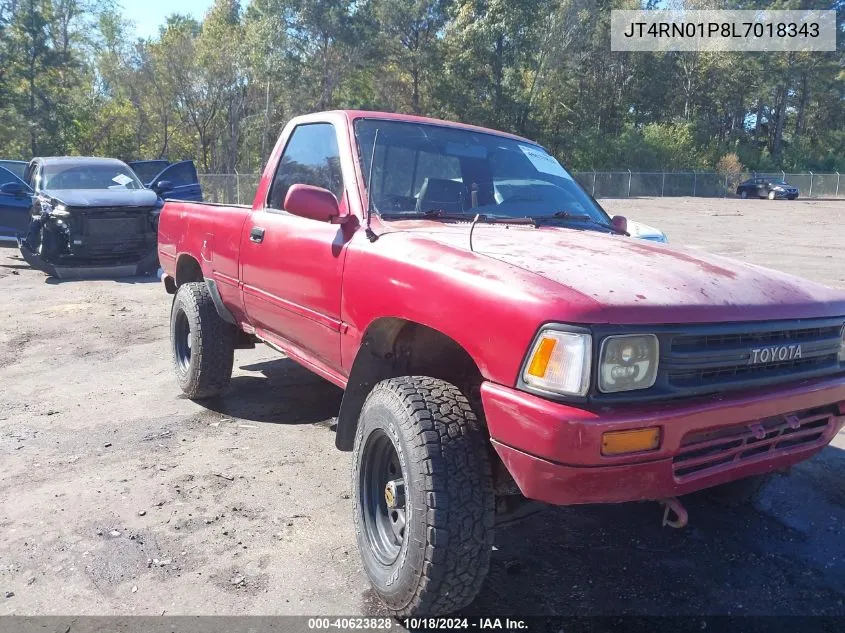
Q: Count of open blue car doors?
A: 4